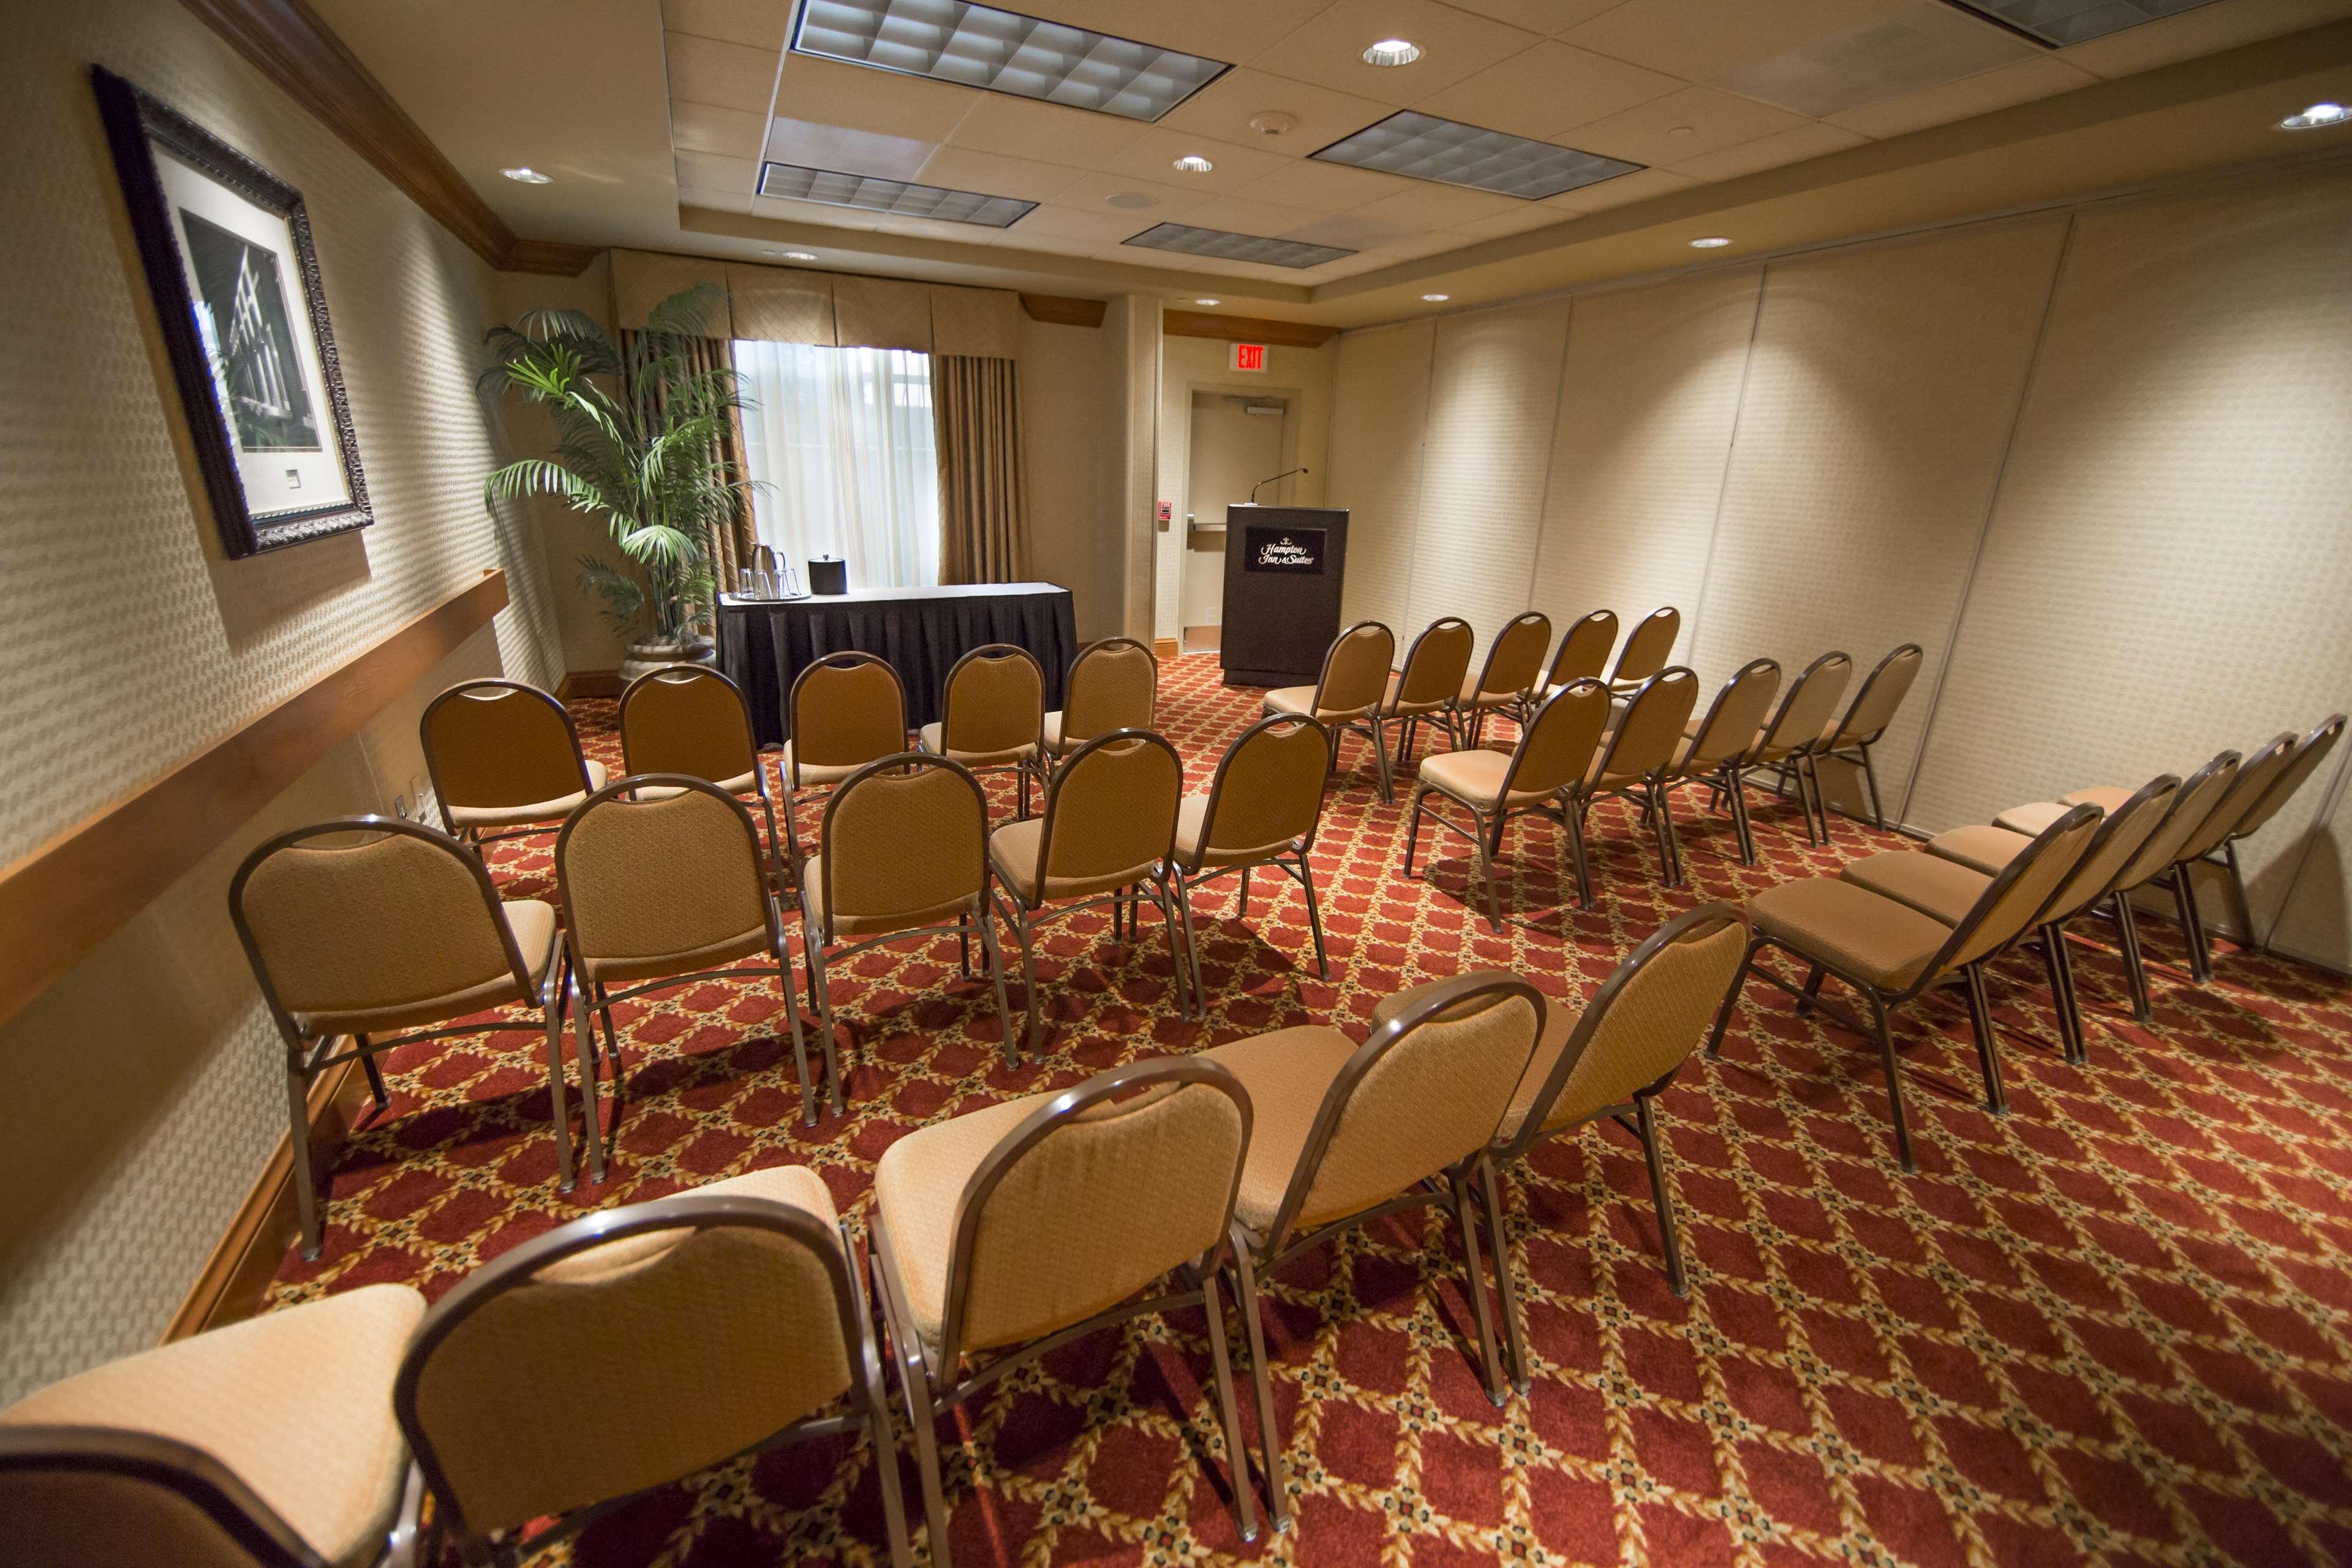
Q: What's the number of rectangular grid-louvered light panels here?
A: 5